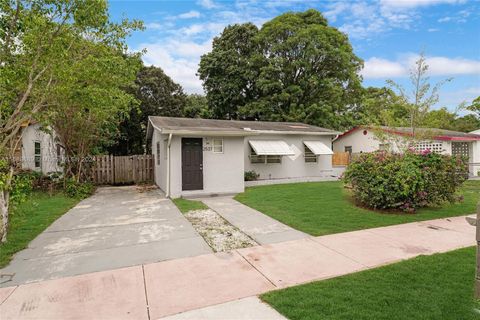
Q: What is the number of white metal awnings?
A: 2